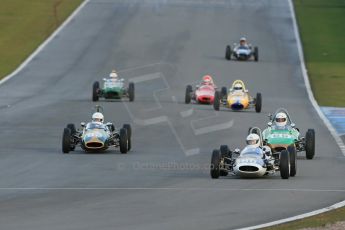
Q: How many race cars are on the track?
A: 7